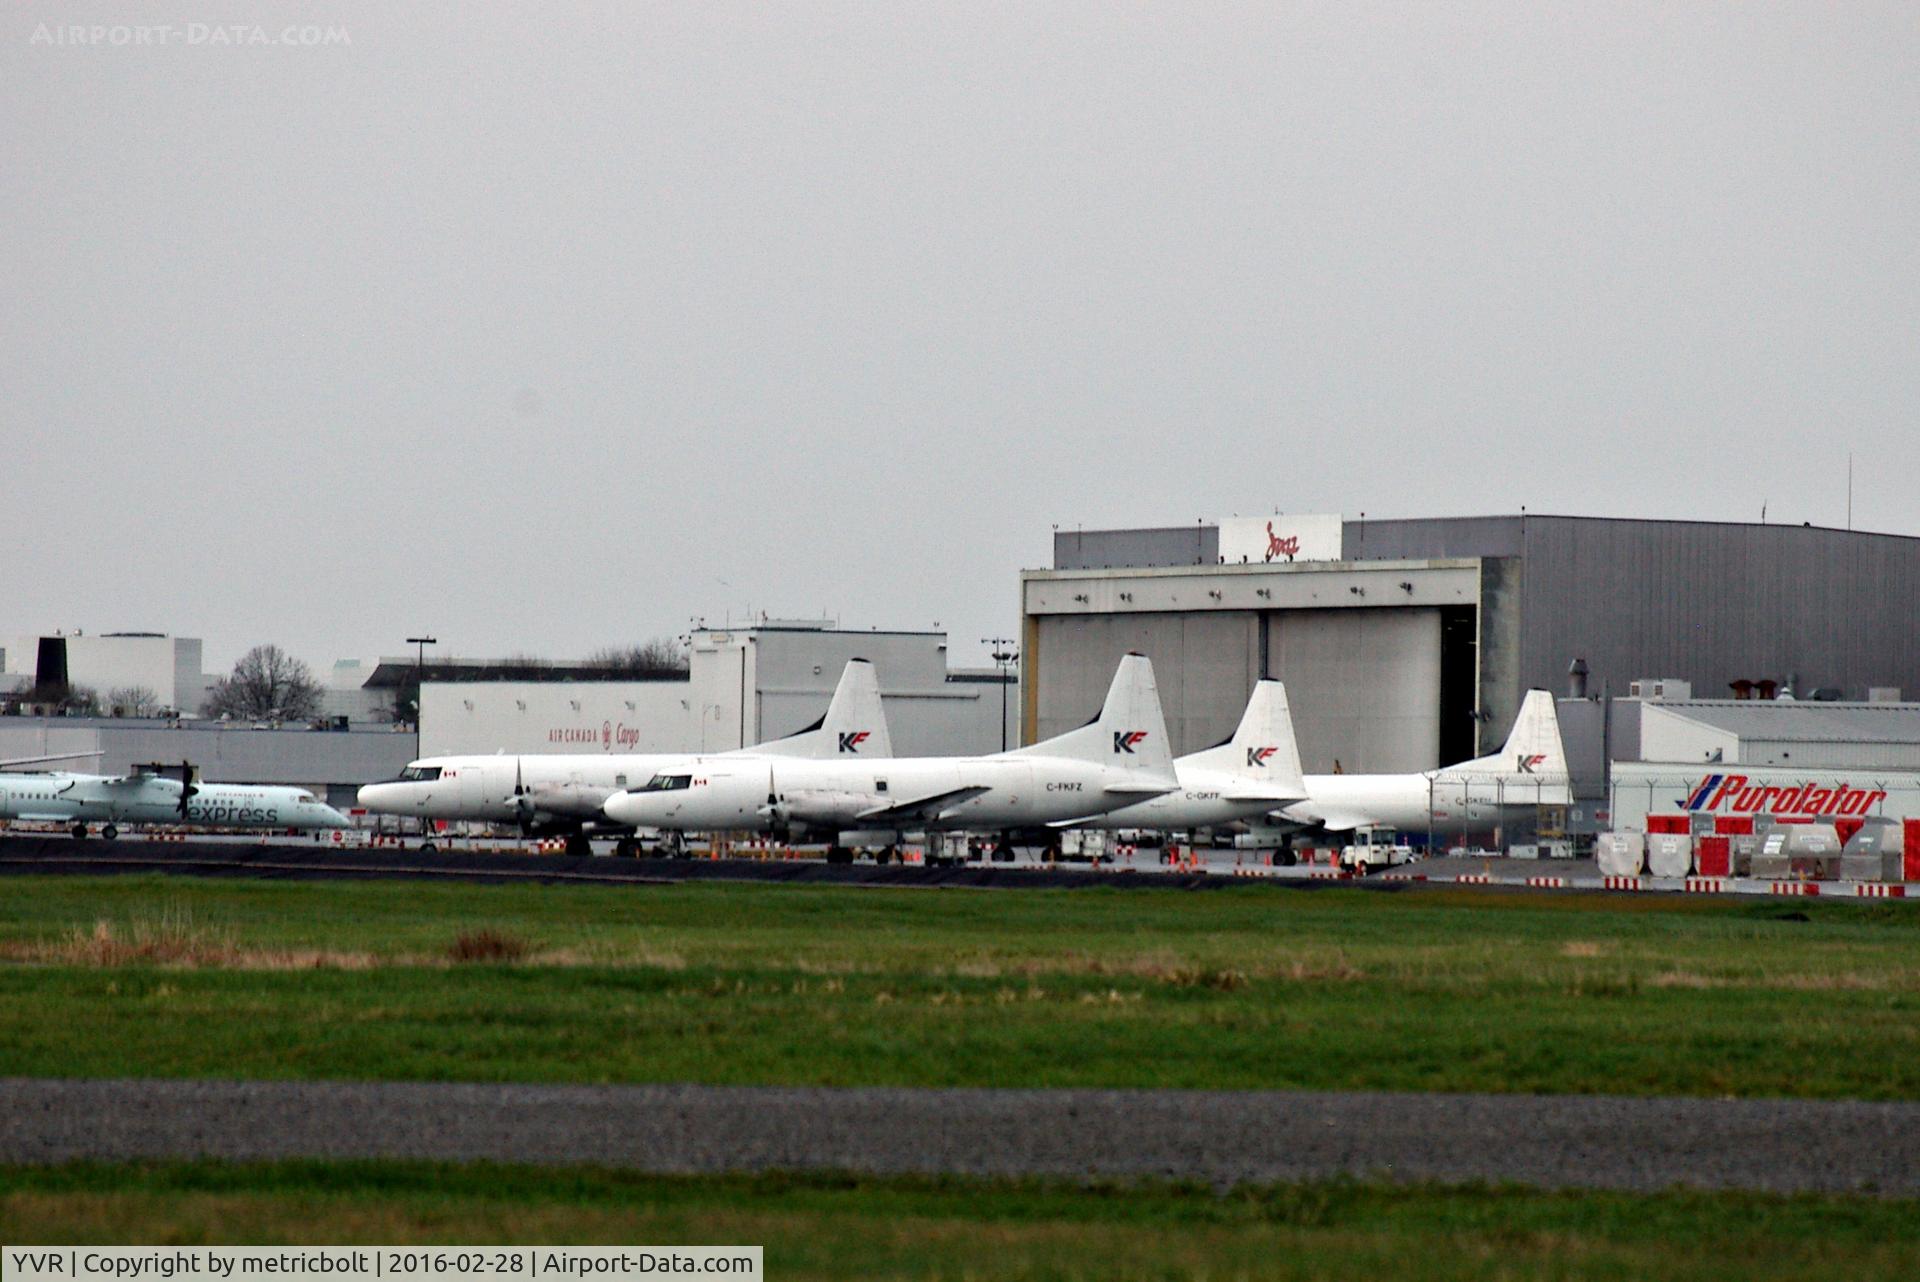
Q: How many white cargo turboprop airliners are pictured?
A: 4